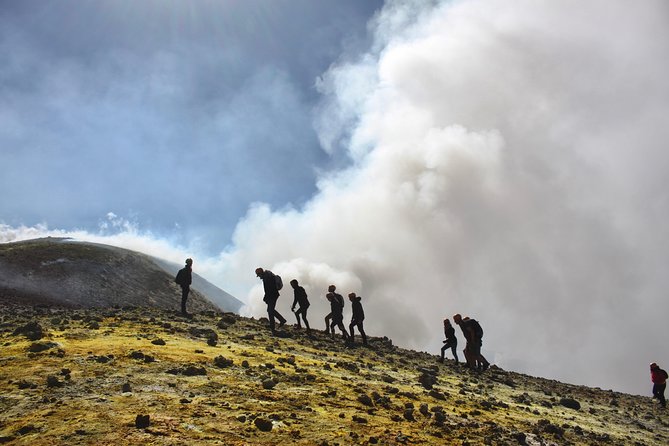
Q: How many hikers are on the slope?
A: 10